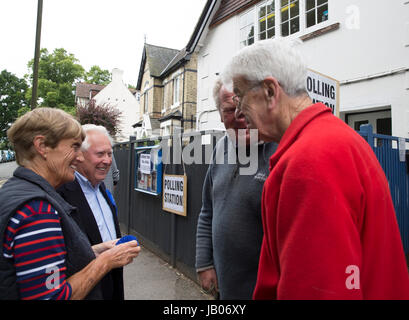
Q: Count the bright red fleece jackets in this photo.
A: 1